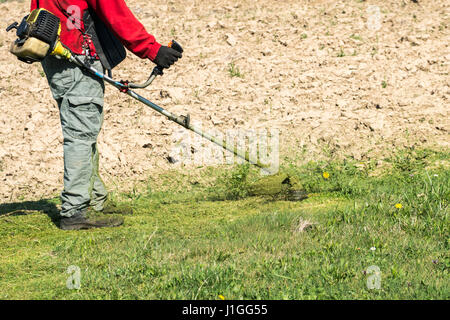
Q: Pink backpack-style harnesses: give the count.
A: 0